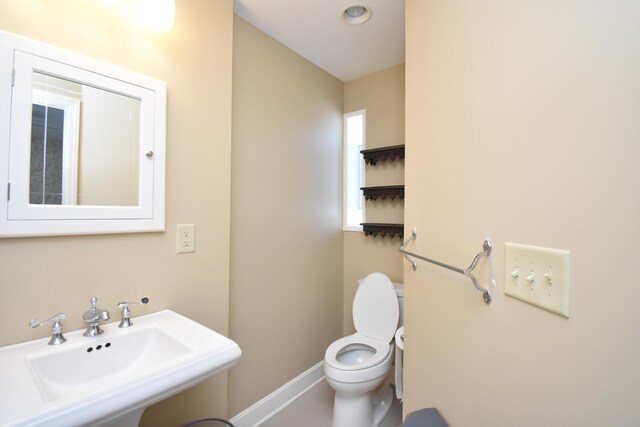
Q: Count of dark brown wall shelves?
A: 3